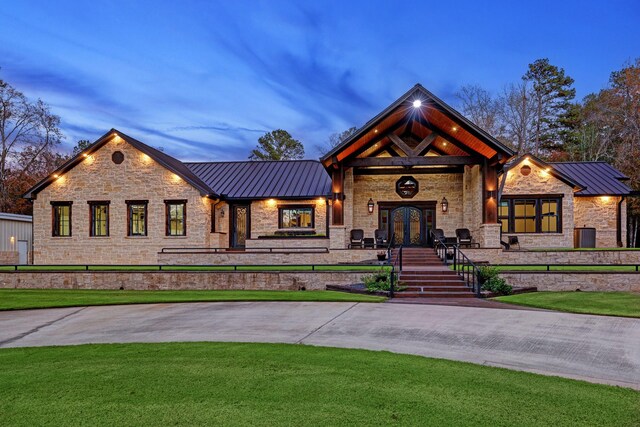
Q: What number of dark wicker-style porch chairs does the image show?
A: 4